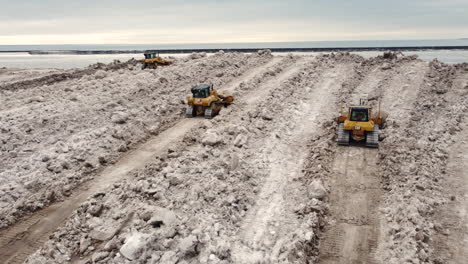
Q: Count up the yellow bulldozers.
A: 3